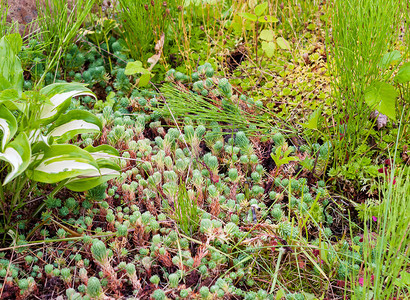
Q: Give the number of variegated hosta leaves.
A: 7